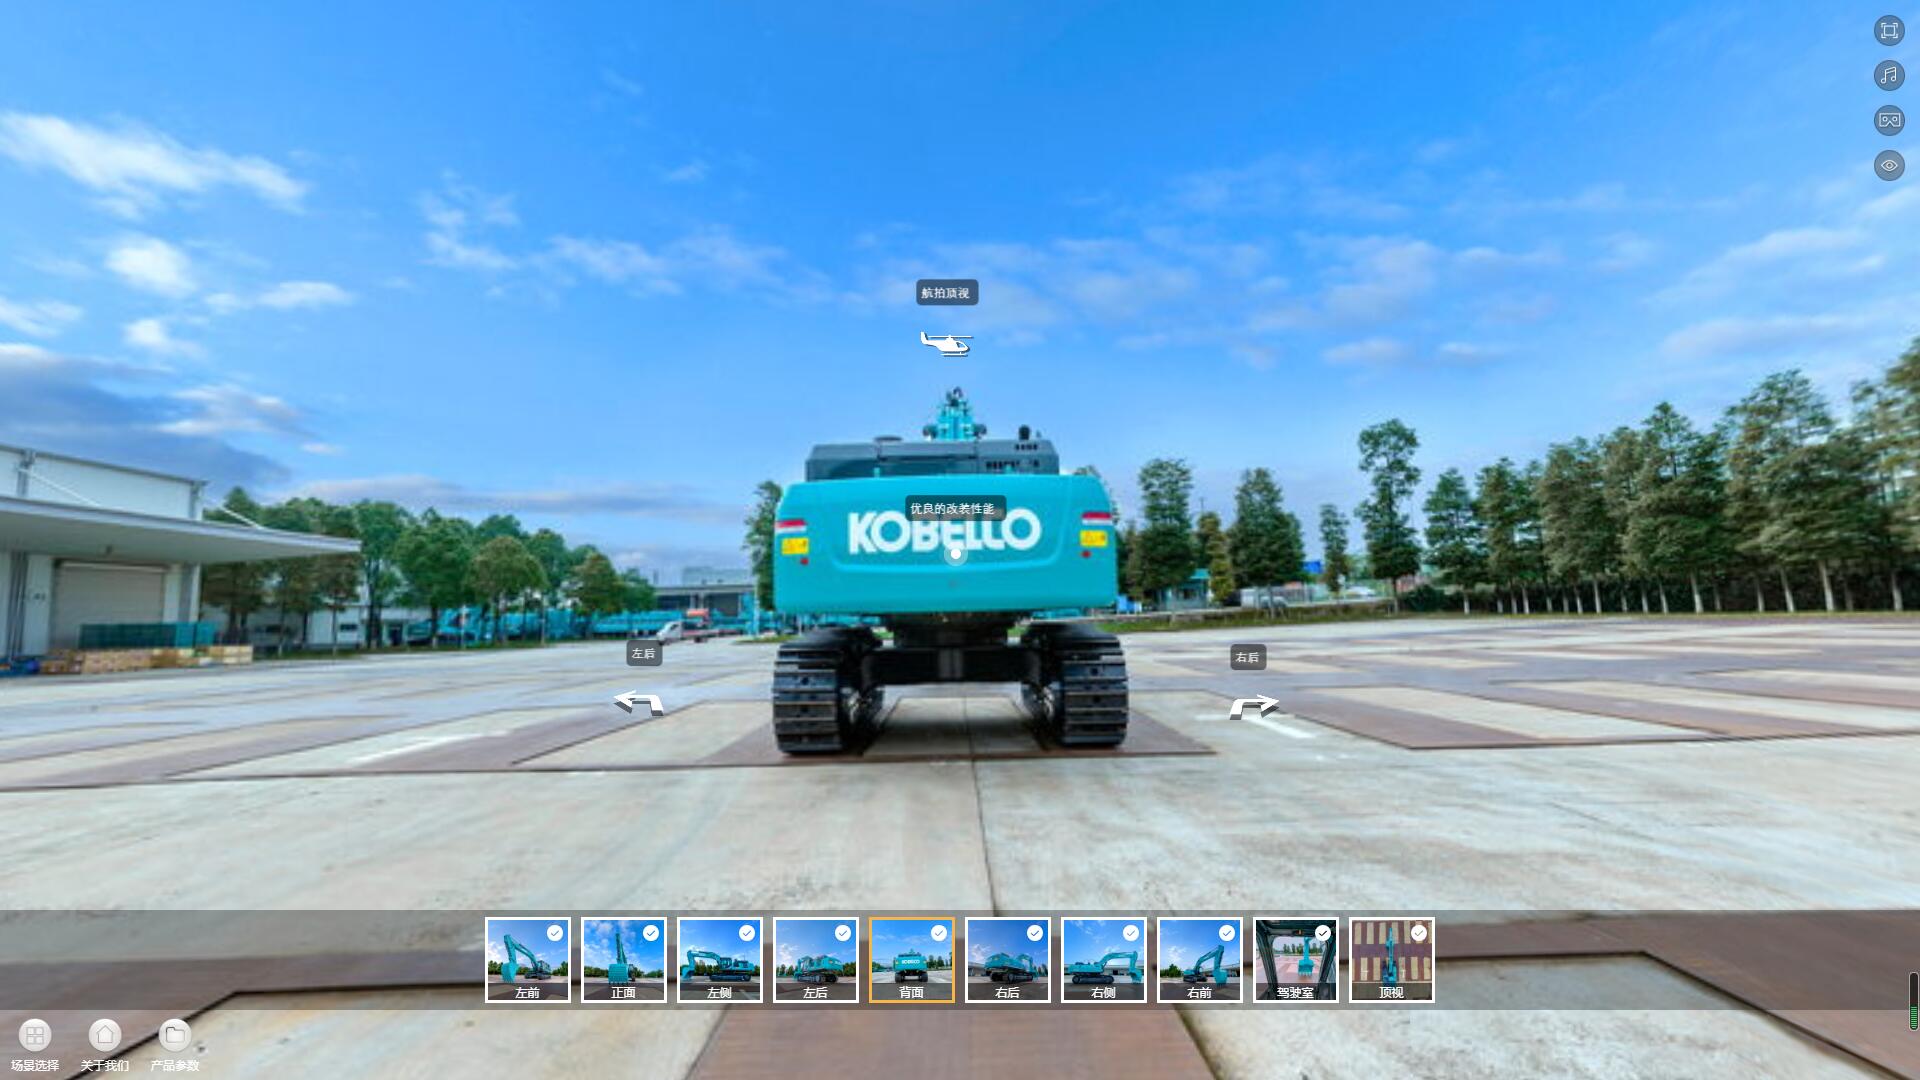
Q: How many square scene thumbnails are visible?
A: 10